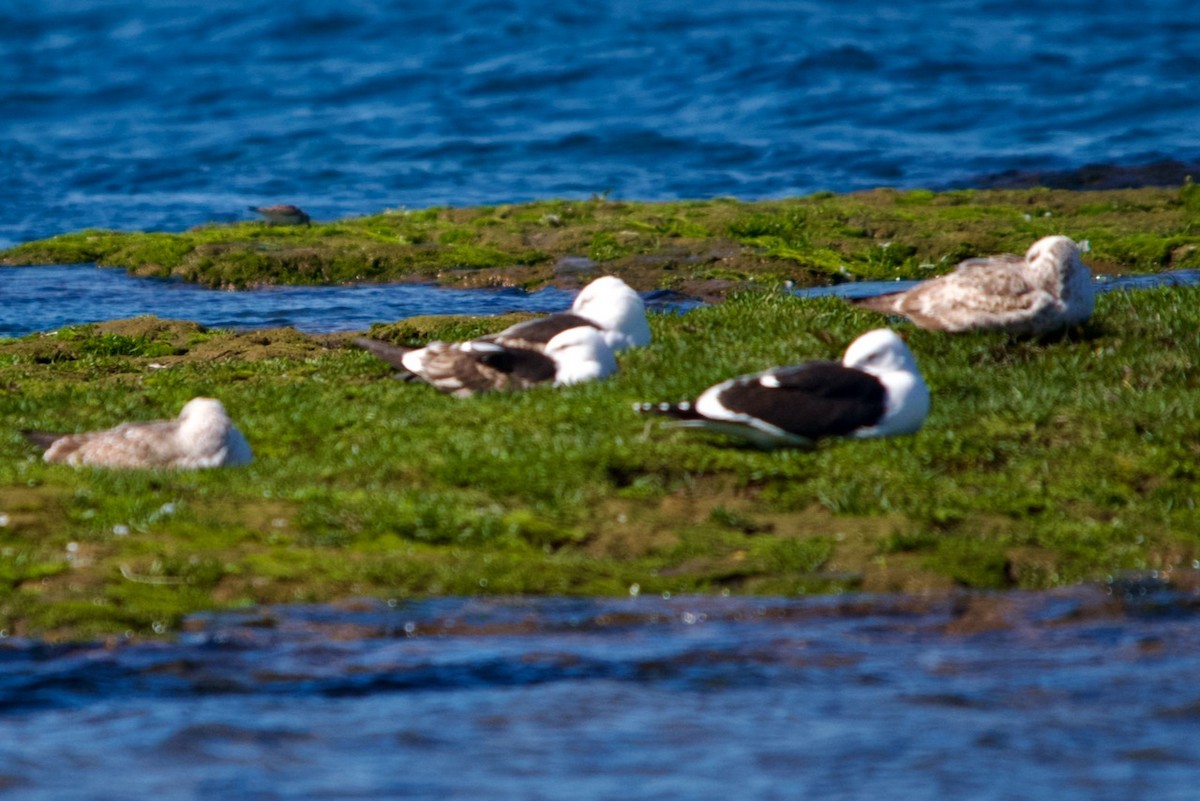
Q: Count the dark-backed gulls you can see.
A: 3